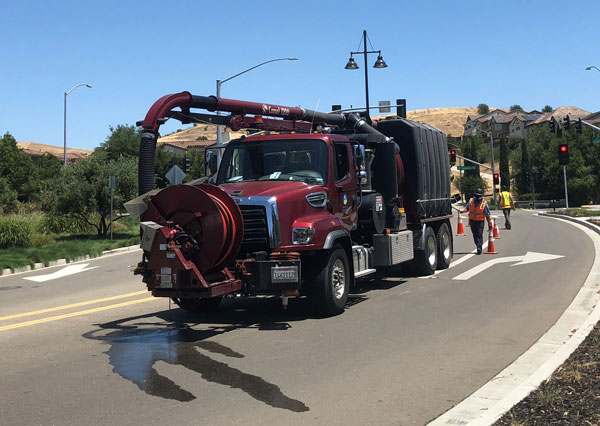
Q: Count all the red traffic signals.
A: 3